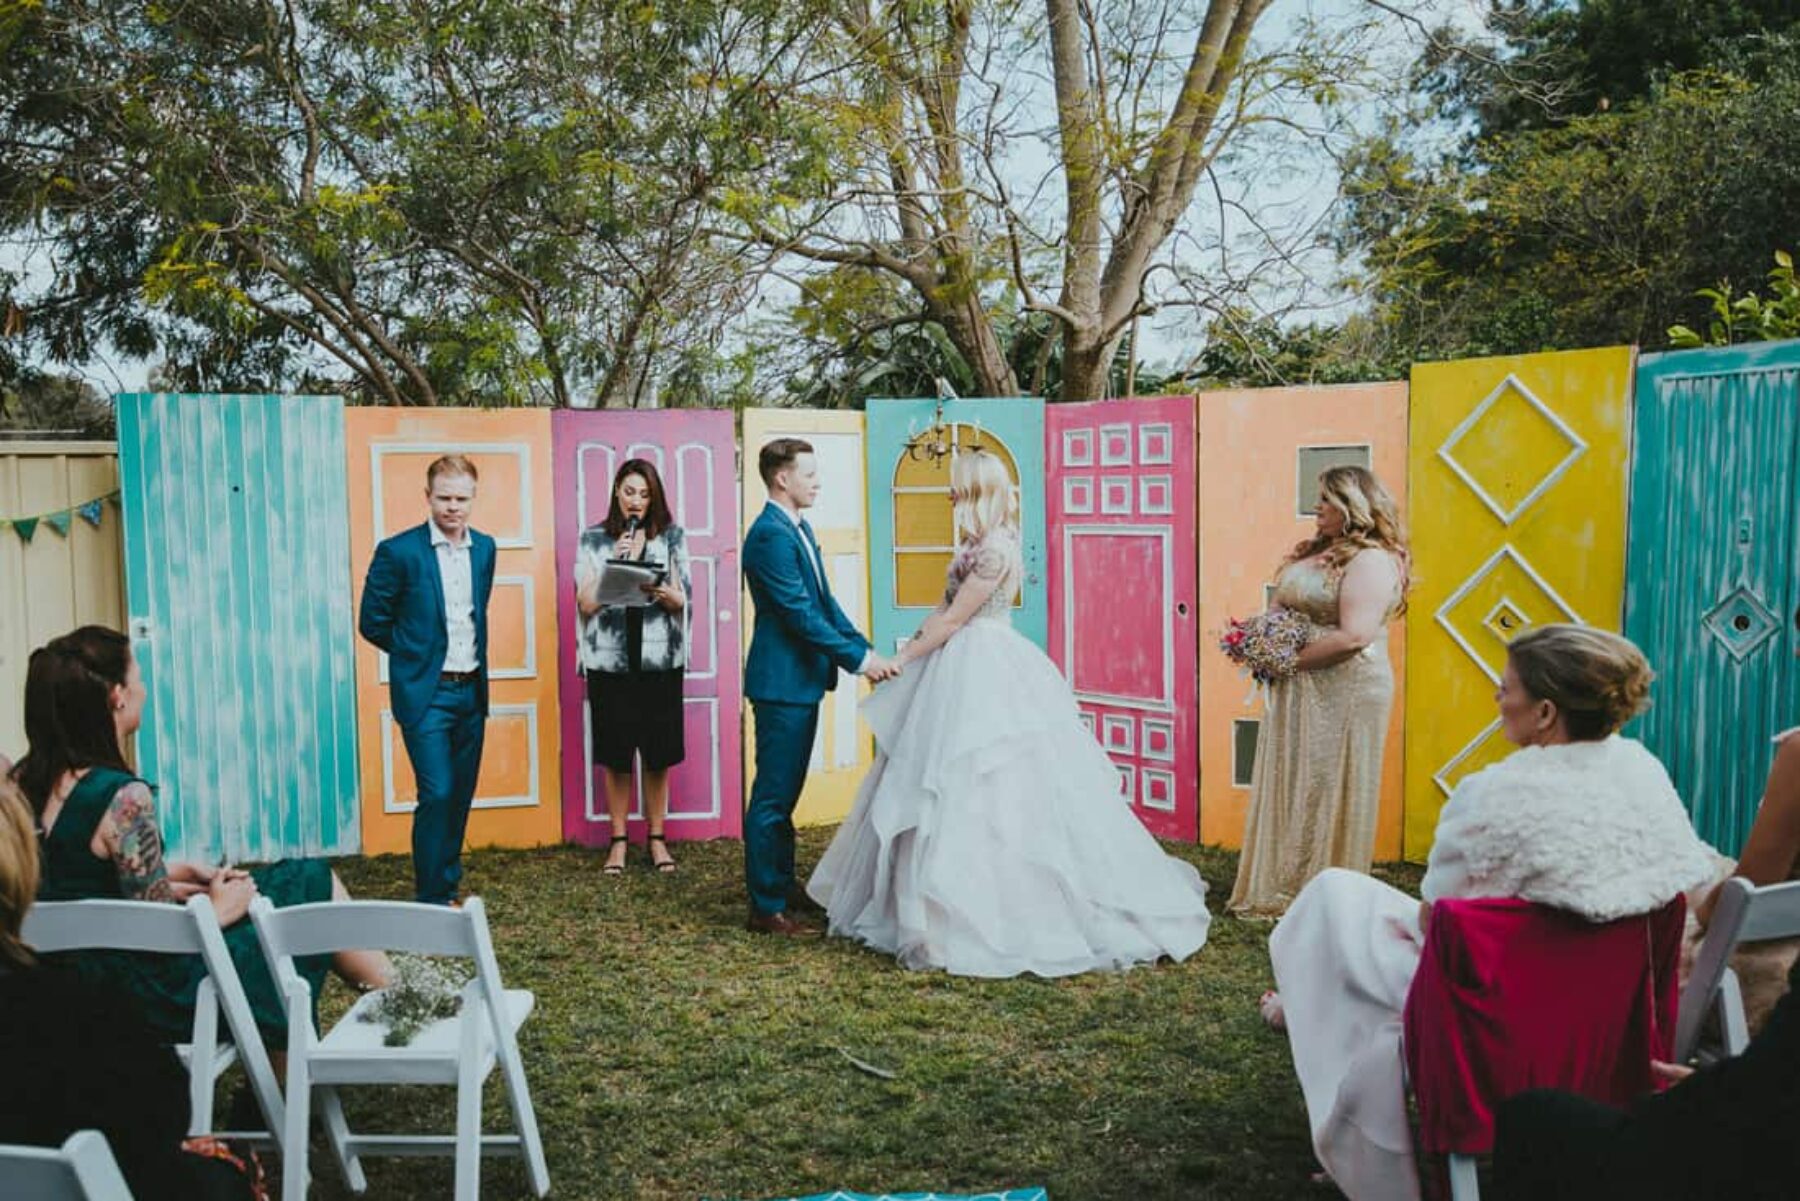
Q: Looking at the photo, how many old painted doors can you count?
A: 9